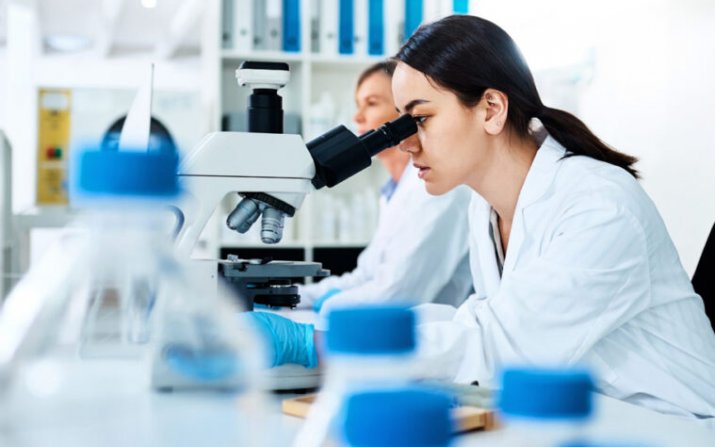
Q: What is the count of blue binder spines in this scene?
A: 5